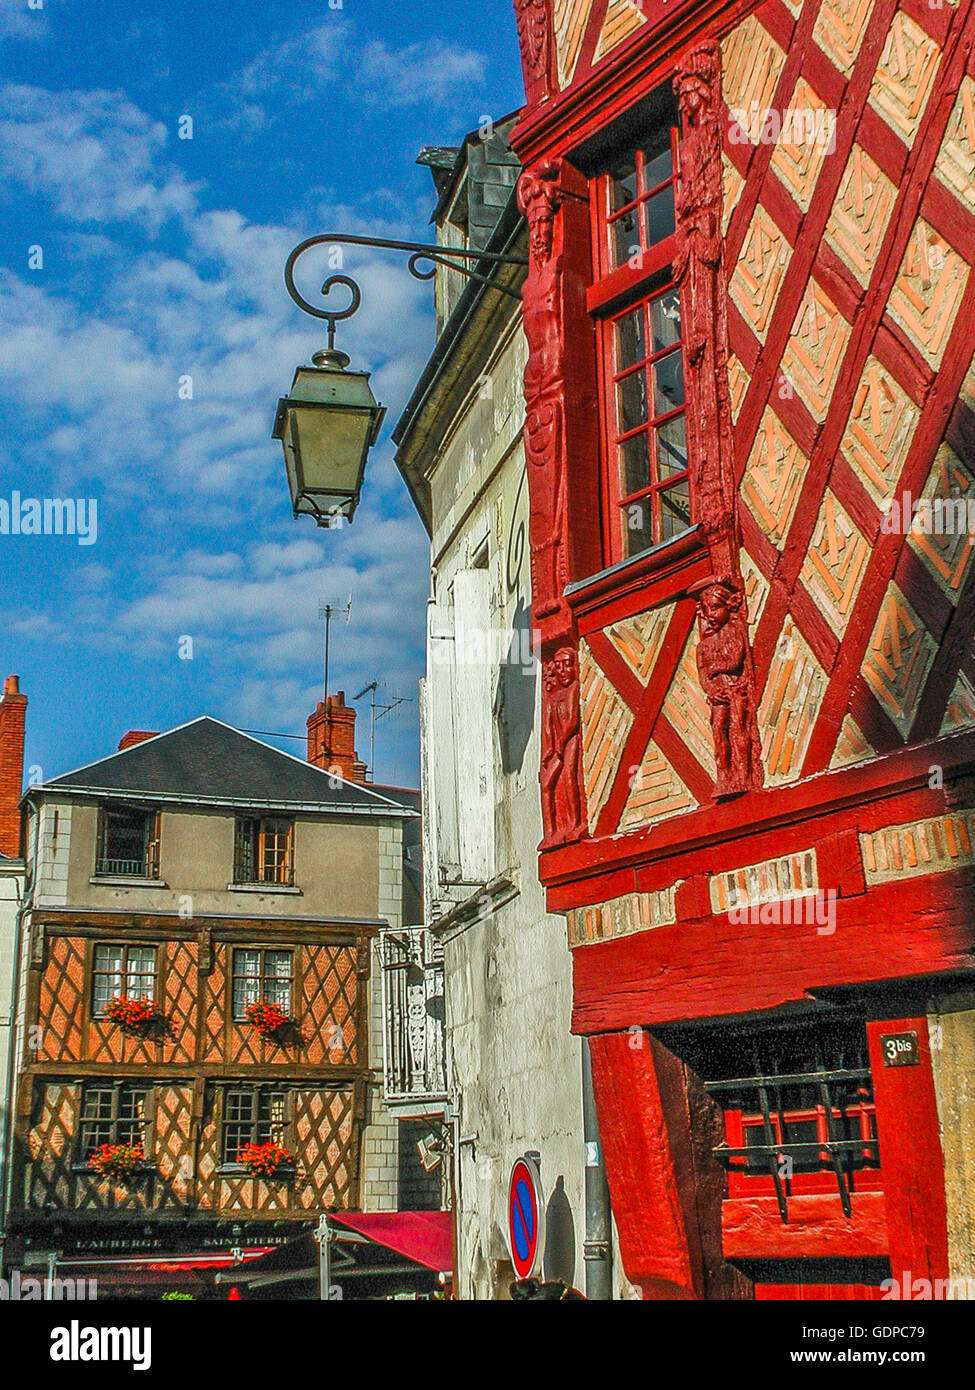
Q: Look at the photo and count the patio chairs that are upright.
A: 0